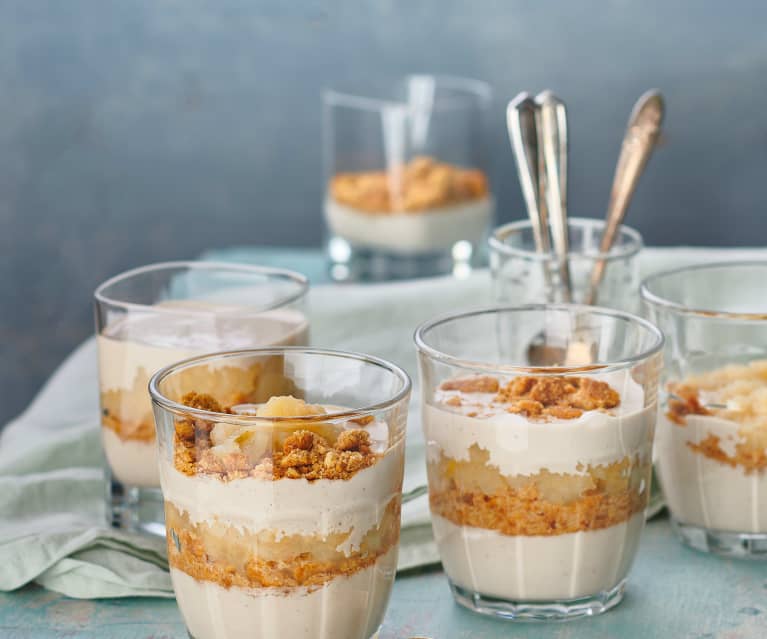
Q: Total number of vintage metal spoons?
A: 3